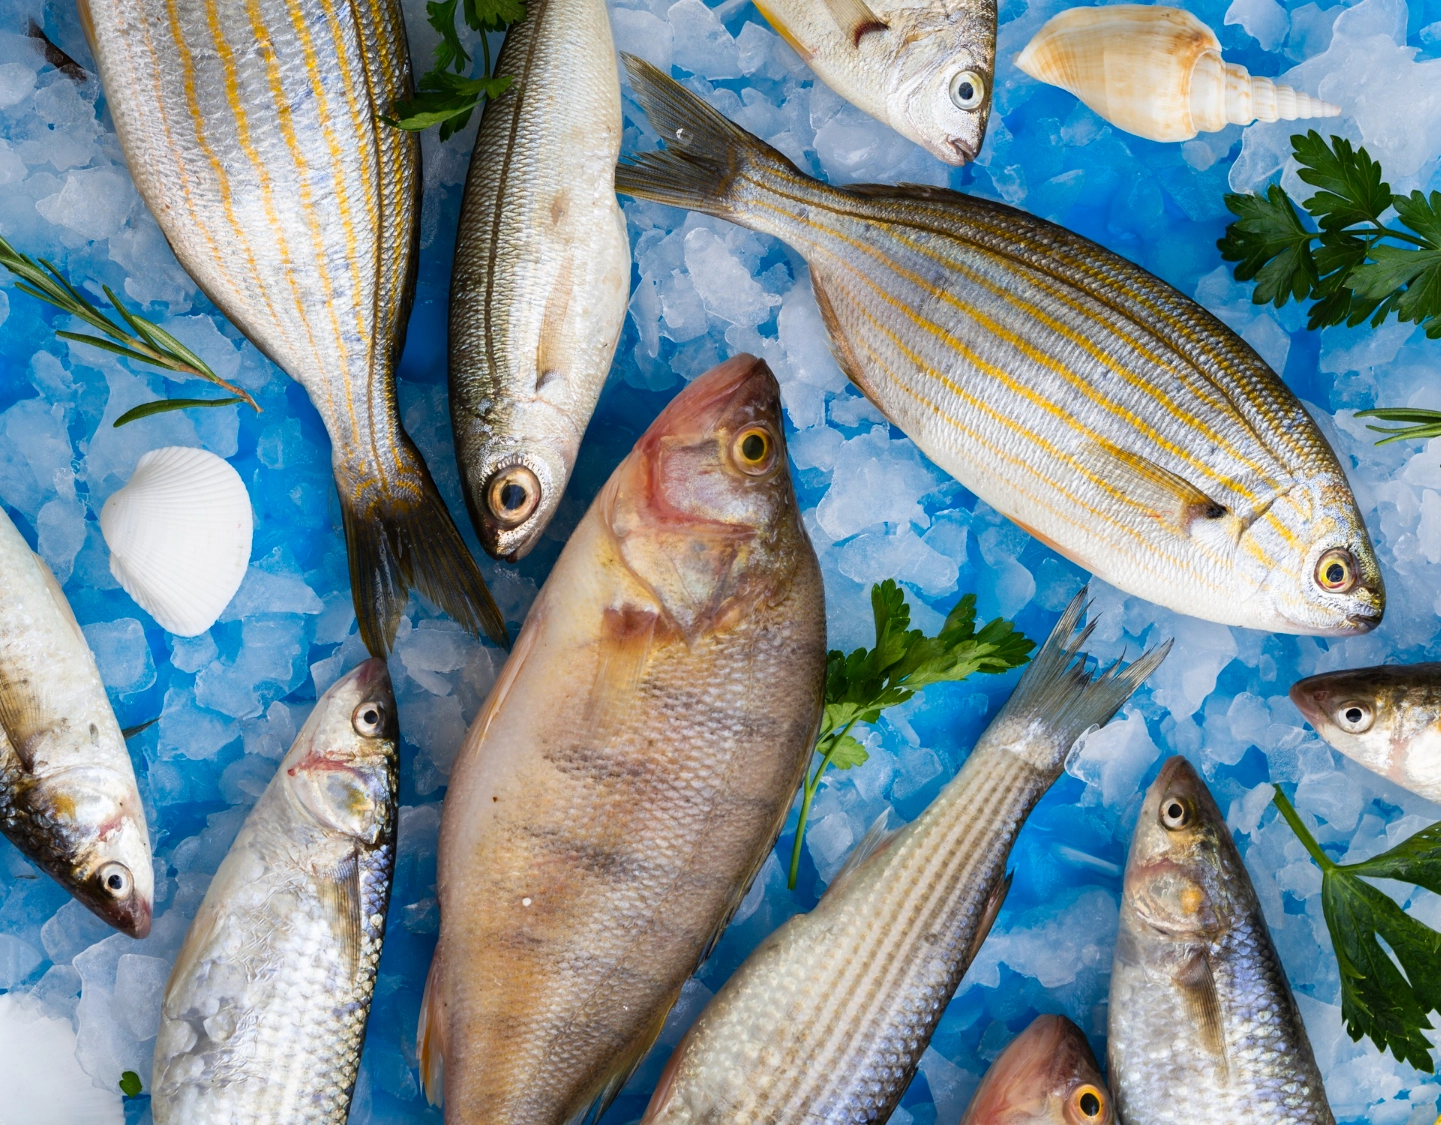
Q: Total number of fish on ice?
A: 11